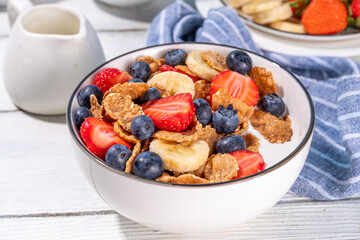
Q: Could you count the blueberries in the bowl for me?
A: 15